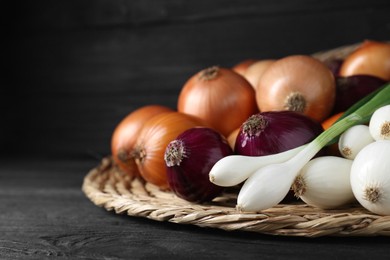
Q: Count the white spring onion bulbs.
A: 2